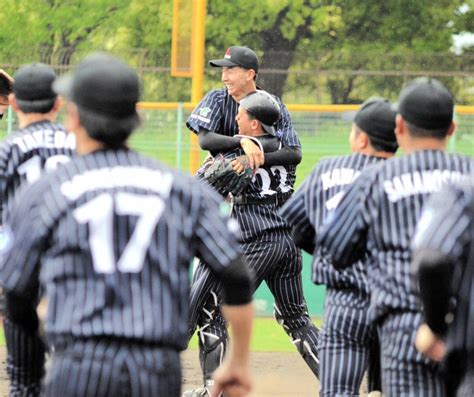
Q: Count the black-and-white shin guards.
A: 2